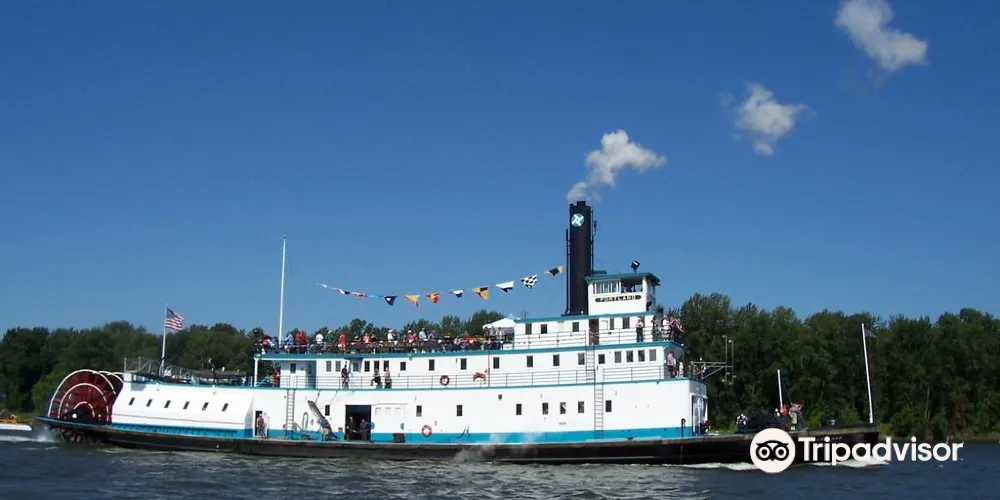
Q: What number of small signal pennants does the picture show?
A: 12